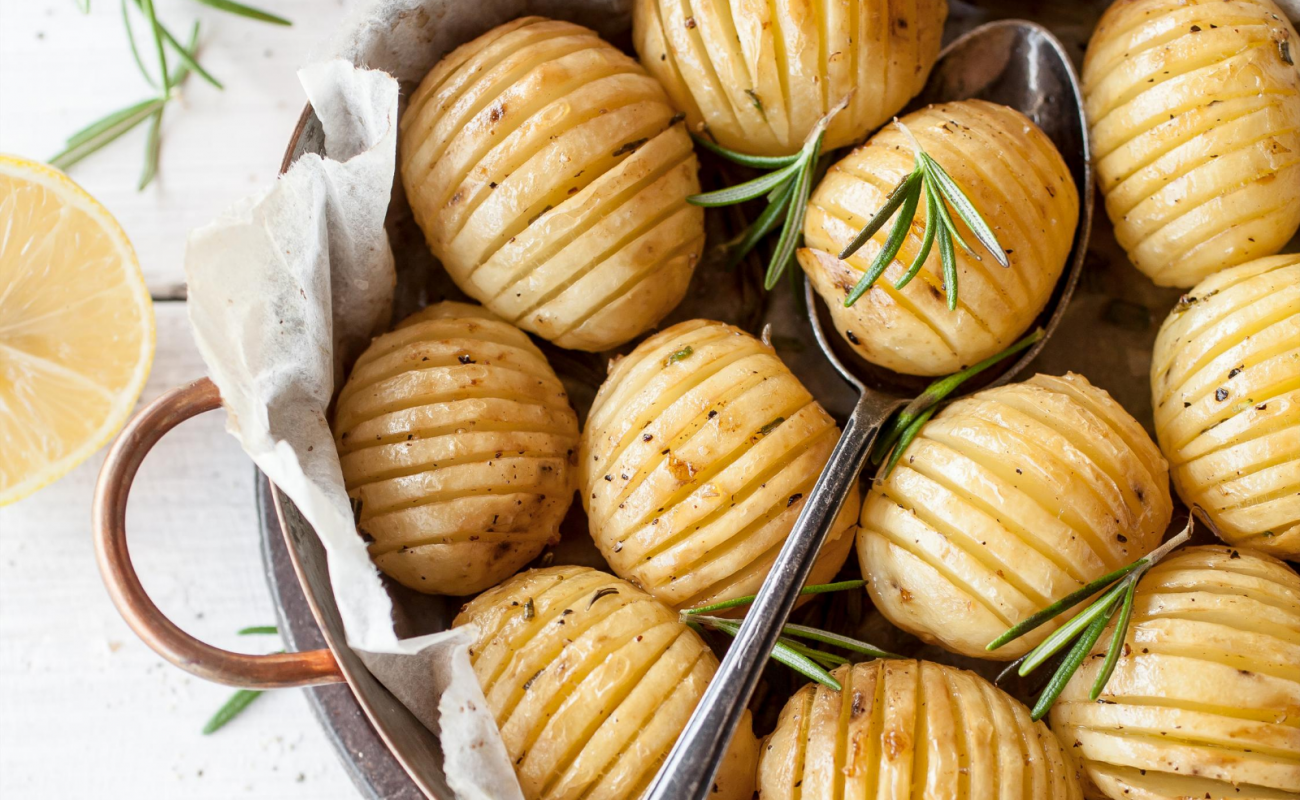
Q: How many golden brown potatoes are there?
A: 11